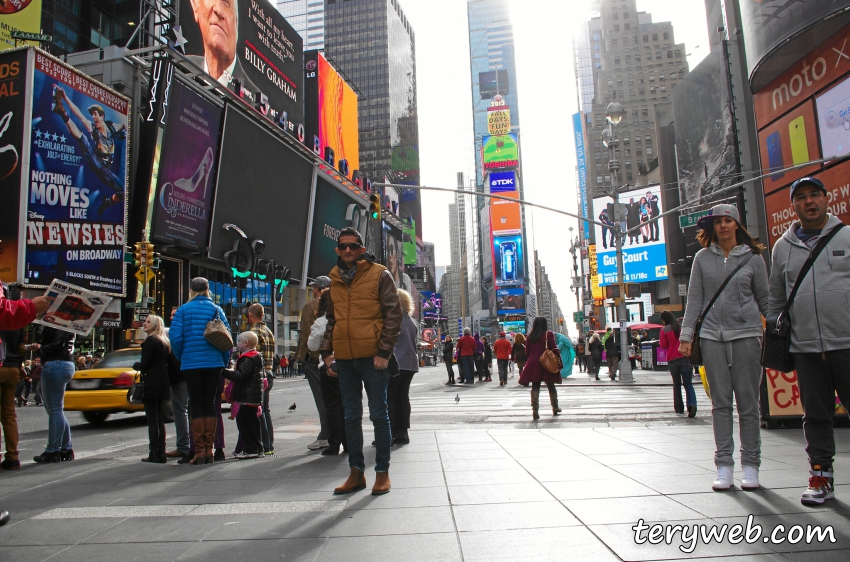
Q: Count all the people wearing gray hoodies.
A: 2